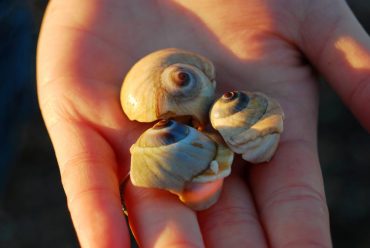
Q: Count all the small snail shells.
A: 3